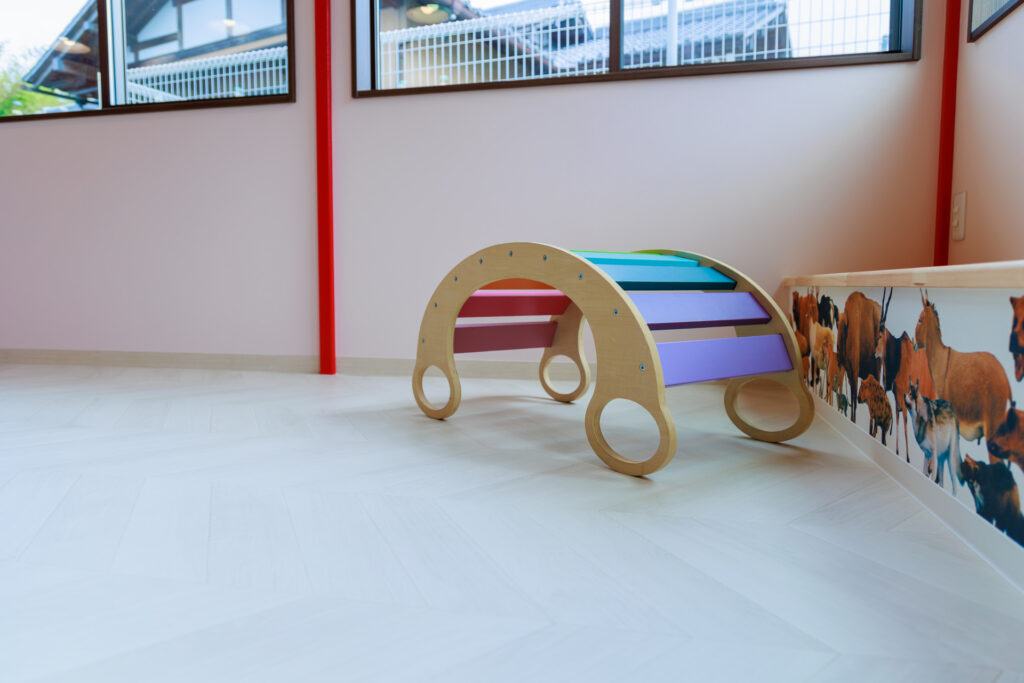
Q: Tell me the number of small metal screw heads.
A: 9